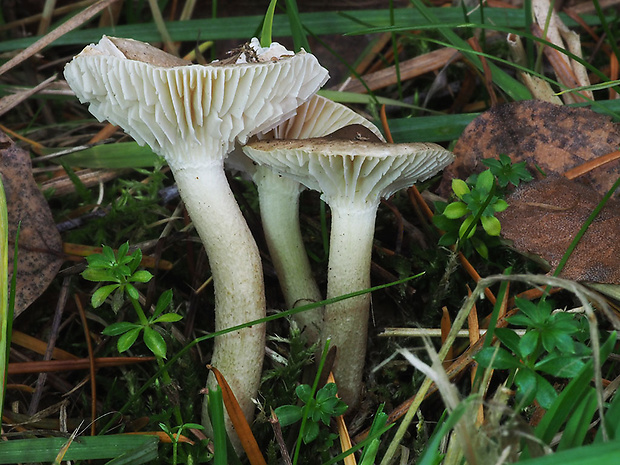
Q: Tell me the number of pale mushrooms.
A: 3